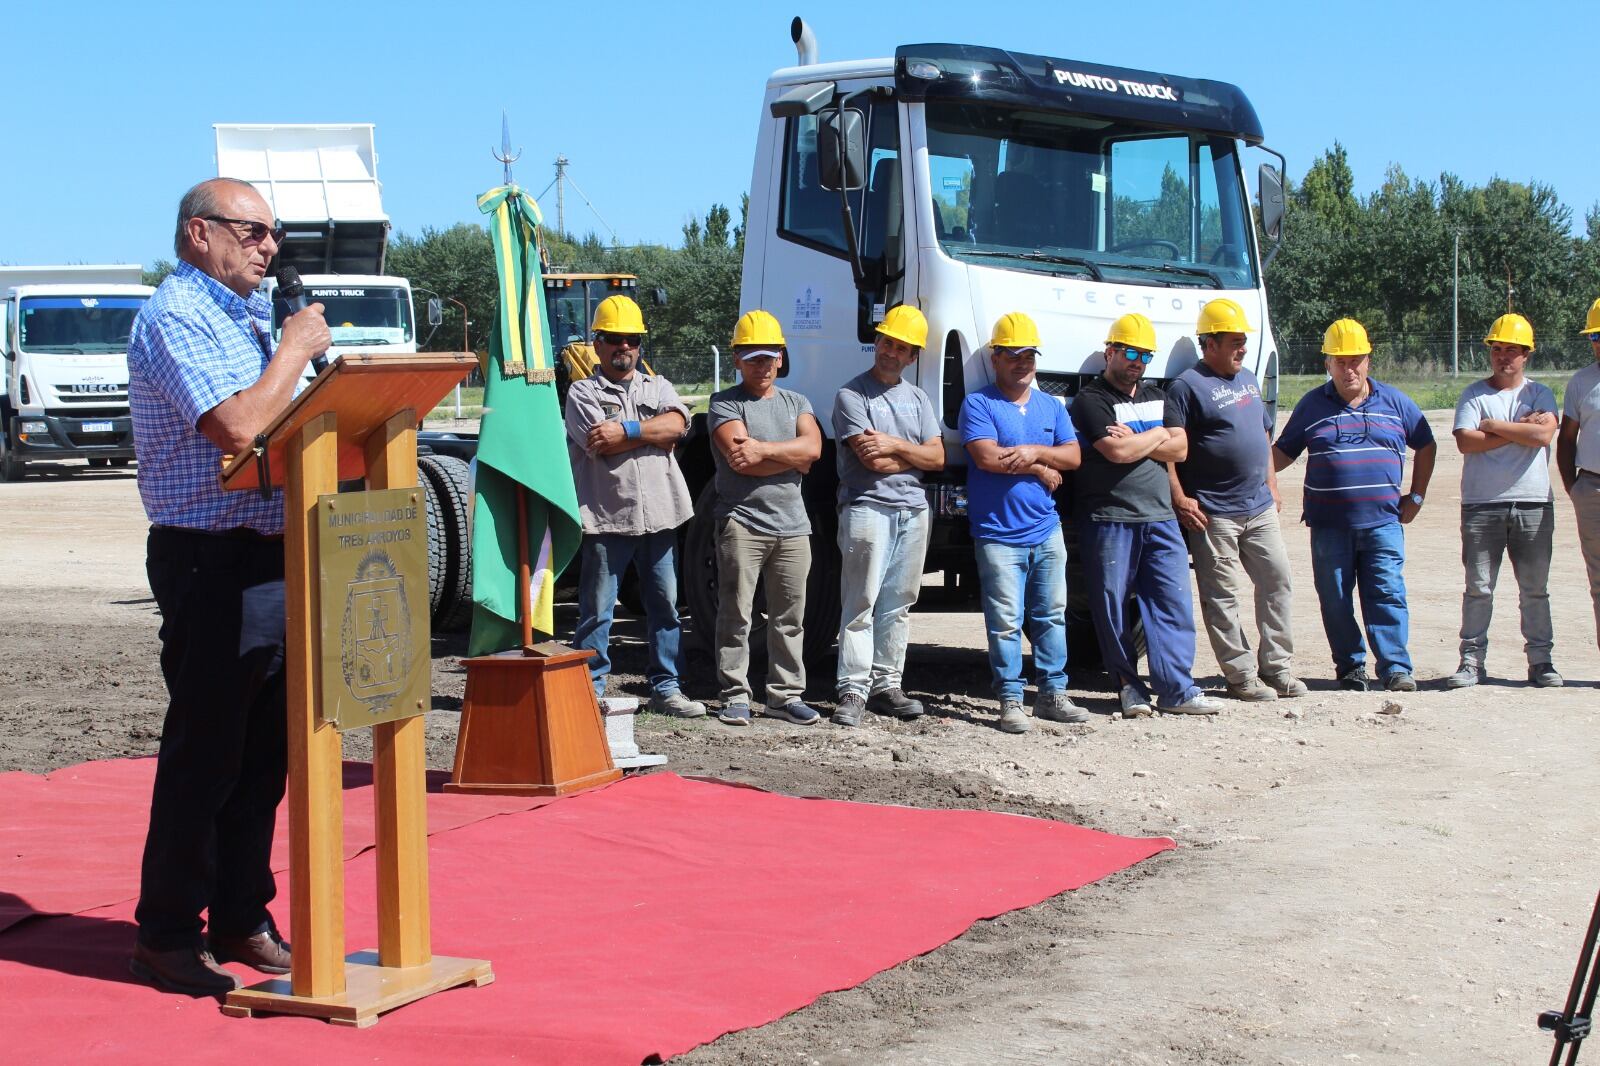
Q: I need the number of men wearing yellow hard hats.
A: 9